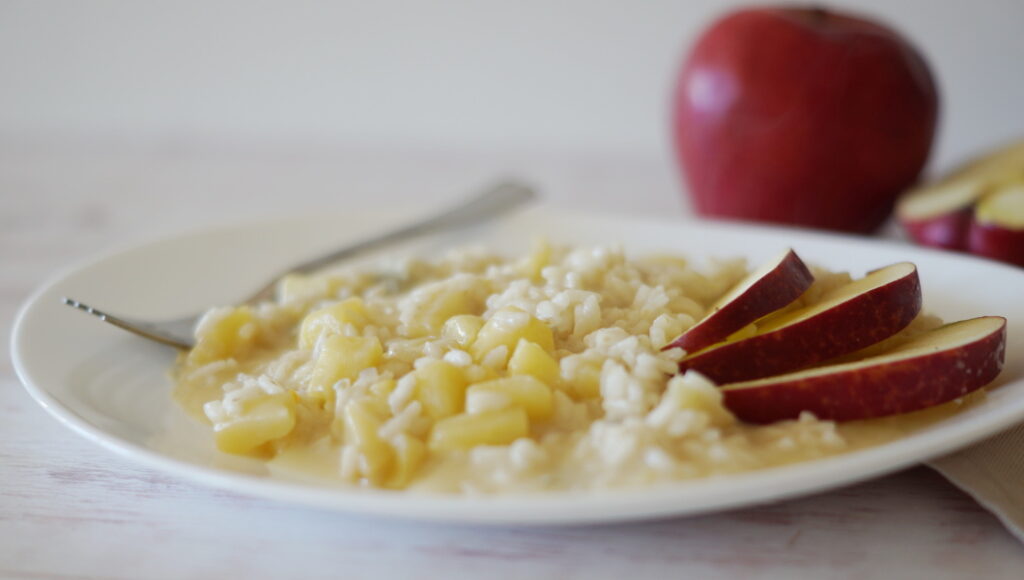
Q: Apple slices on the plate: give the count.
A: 3